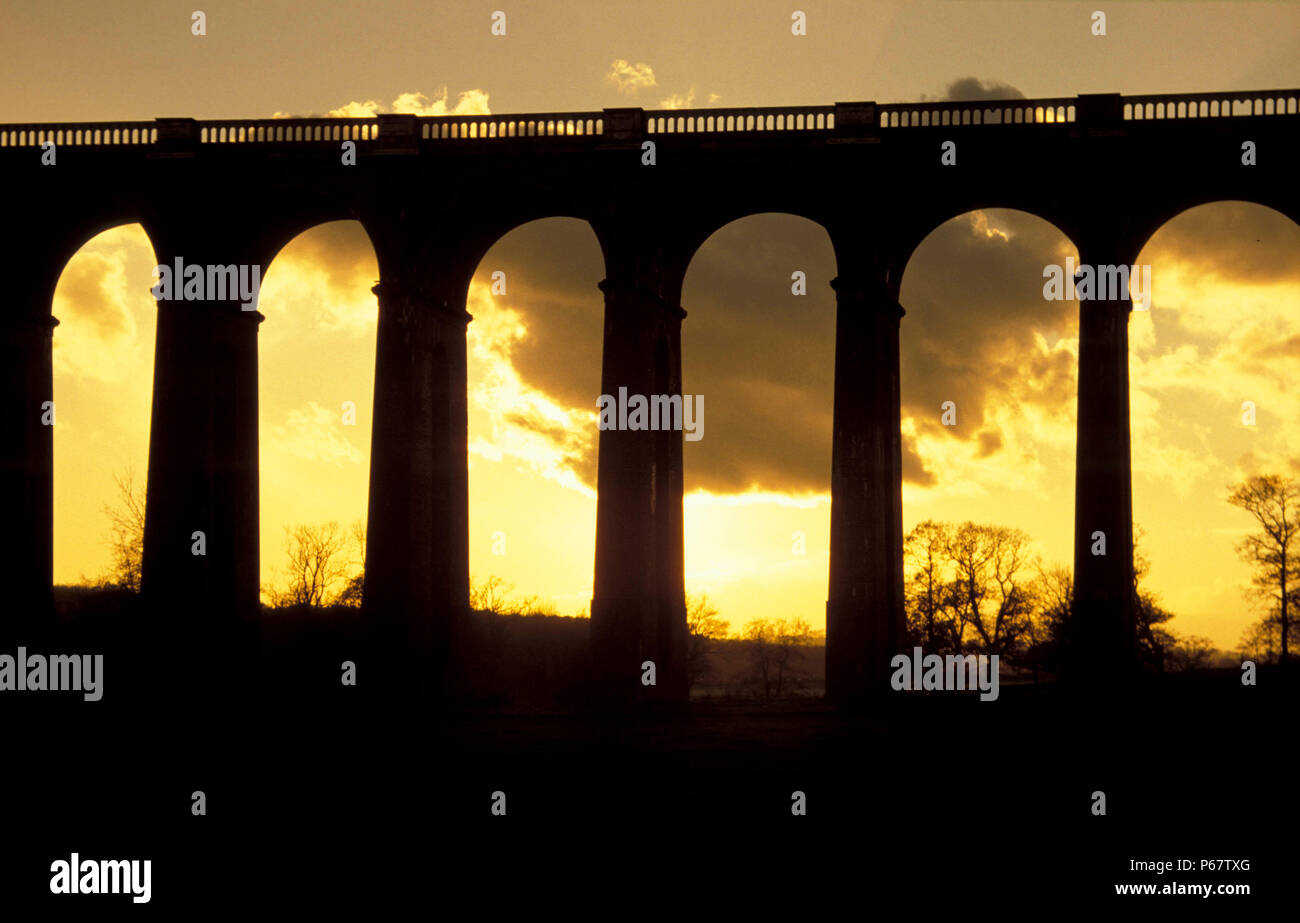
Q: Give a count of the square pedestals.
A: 5